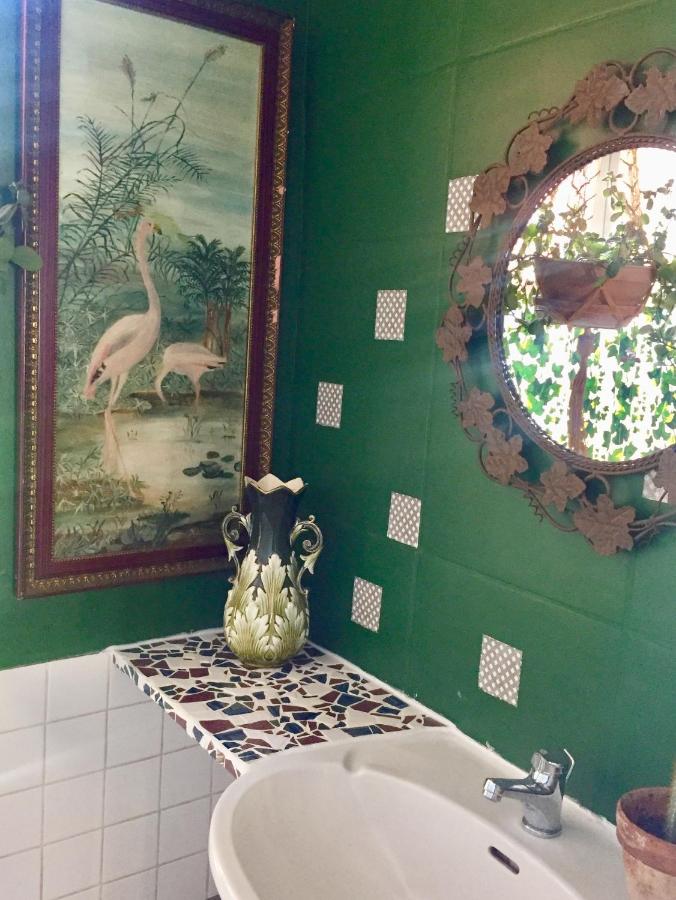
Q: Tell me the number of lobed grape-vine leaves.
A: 11